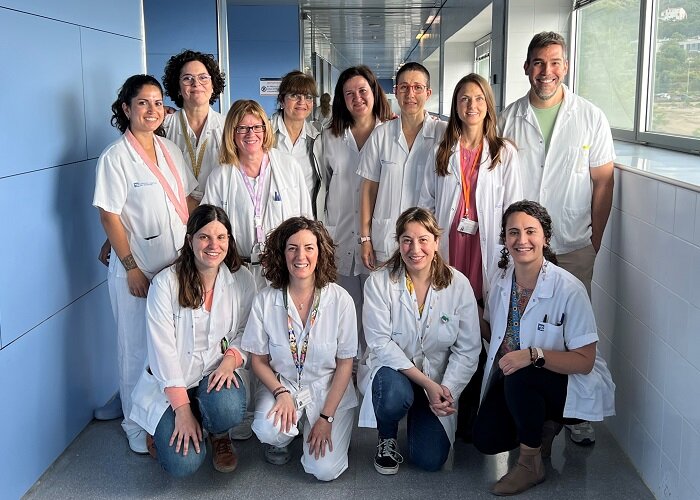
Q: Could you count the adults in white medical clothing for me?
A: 12